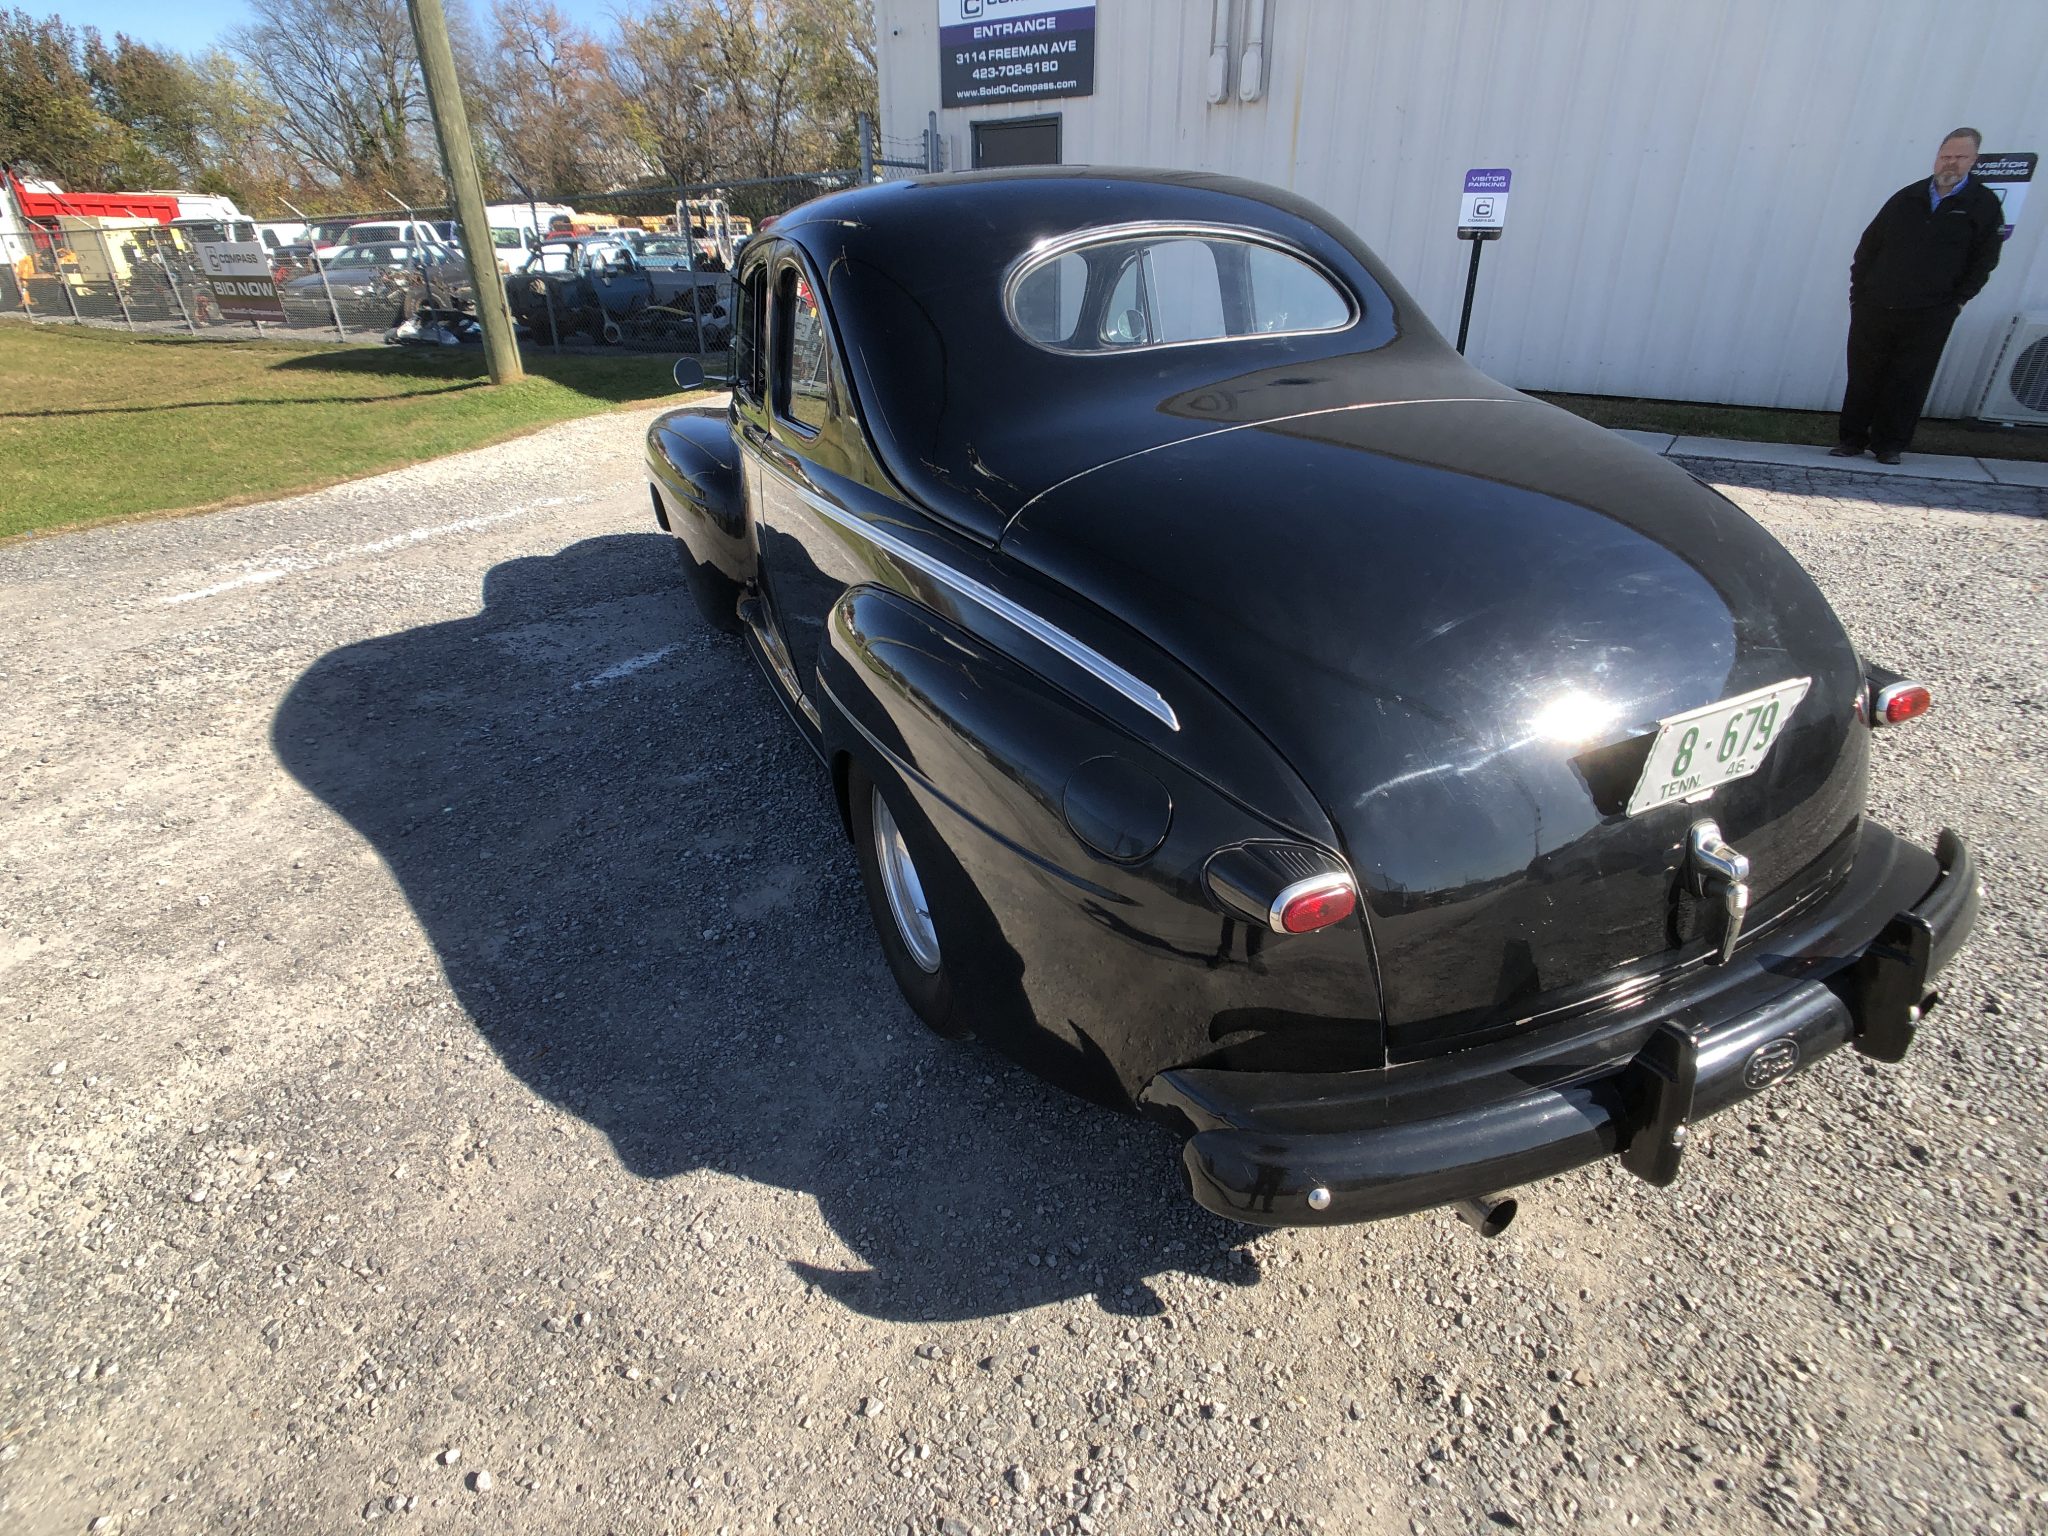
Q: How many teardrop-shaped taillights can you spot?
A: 2